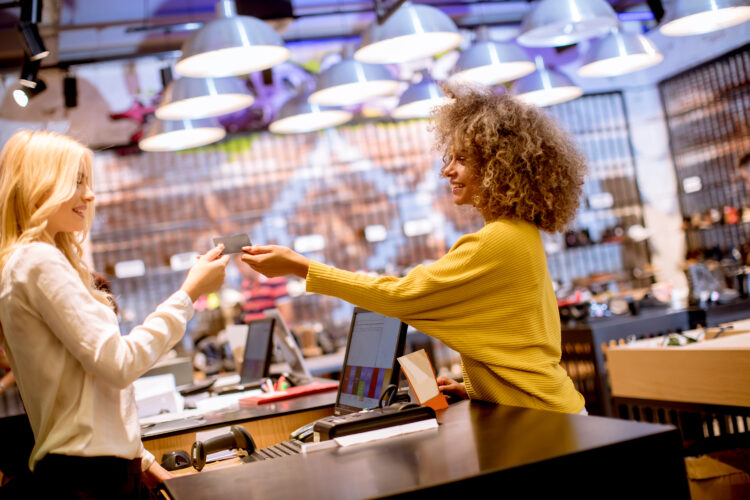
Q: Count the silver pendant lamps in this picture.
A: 12